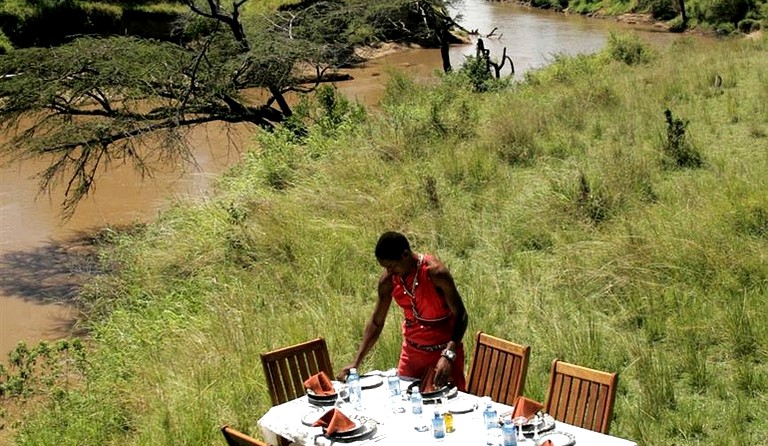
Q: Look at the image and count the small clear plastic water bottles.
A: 6